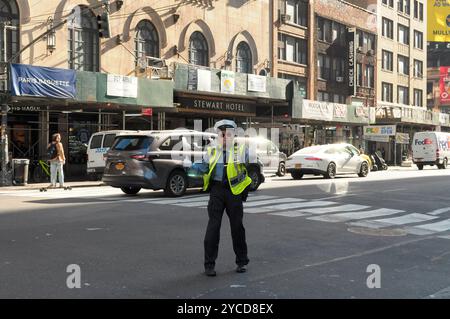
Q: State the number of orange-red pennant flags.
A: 0